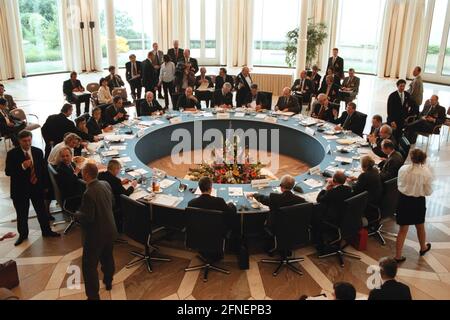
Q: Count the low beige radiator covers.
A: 1